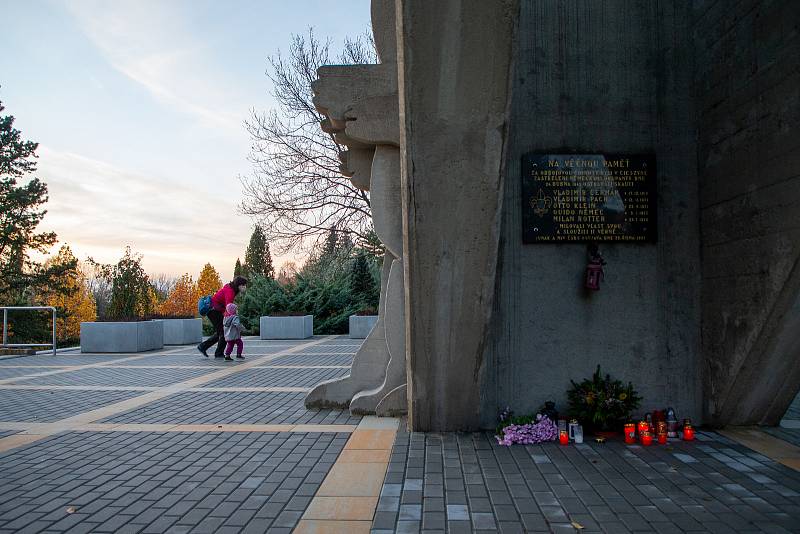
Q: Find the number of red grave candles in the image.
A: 6